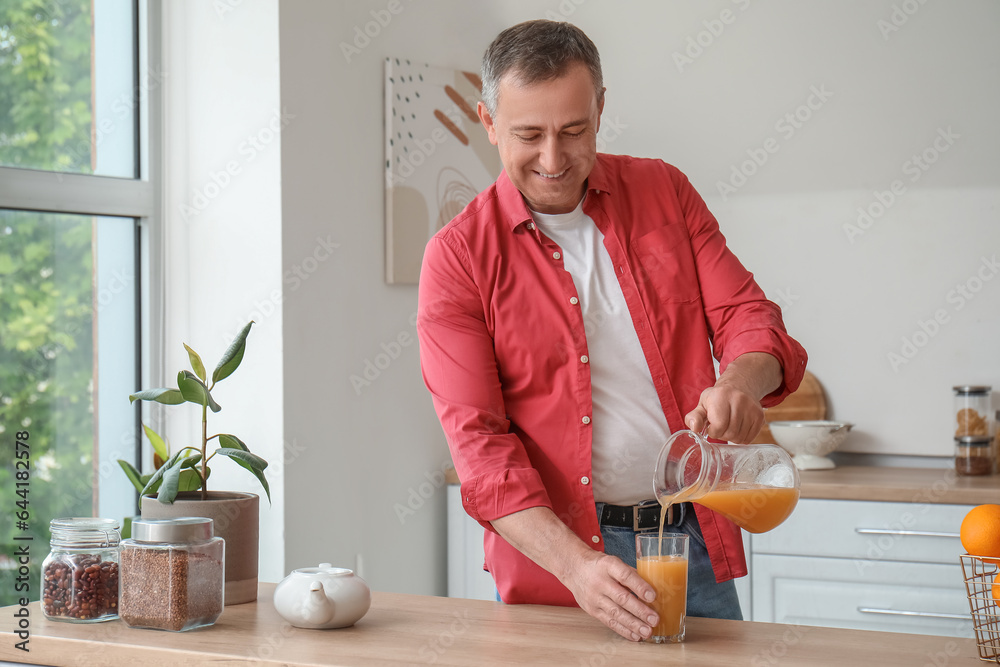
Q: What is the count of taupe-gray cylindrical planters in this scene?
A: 1